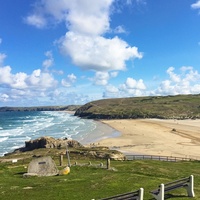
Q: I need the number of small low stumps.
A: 3